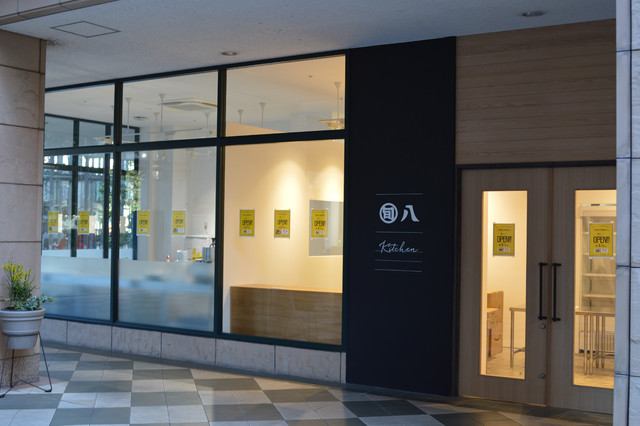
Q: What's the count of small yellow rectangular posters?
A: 9